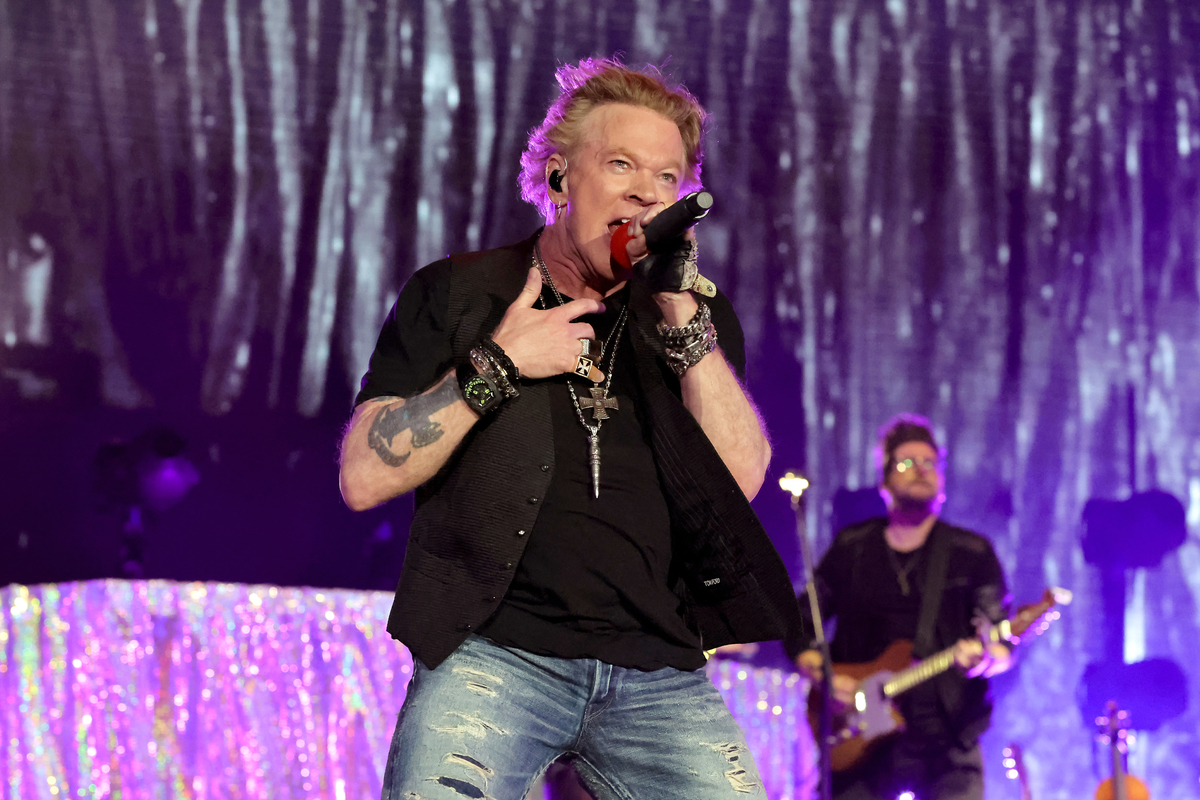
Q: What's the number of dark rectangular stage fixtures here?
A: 2